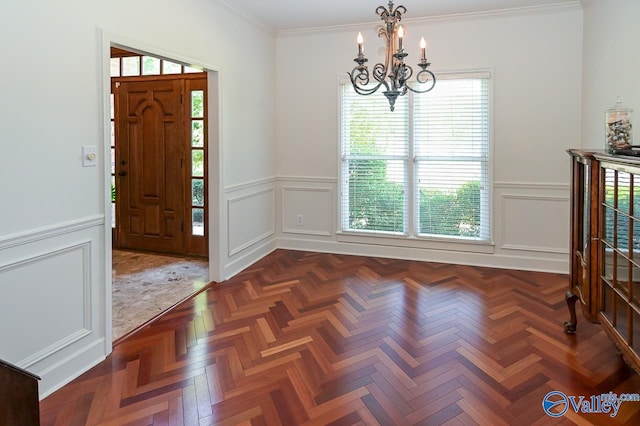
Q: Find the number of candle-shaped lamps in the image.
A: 3